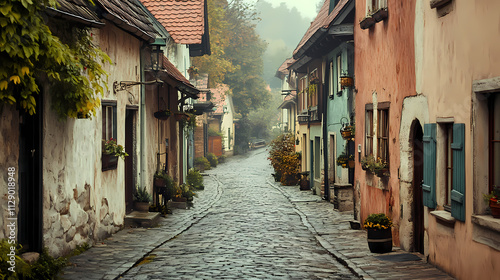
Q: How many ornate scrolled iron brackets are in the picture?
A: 1